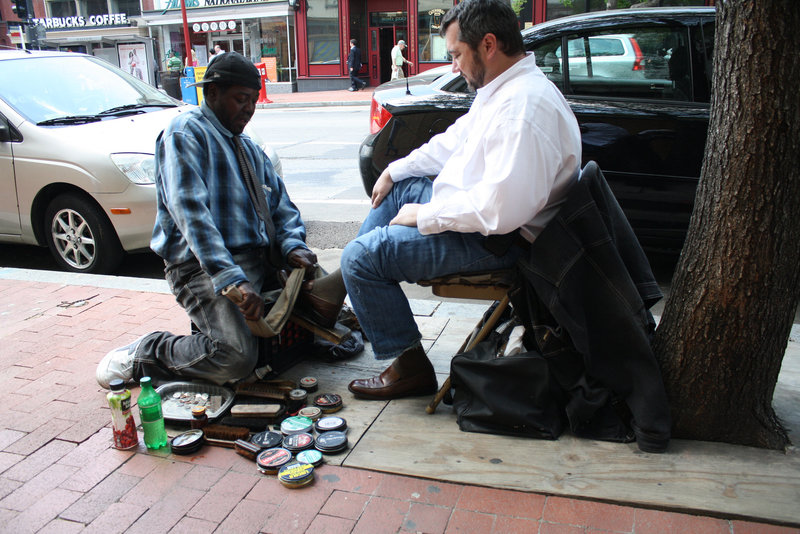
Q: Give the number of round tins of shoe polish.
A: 13